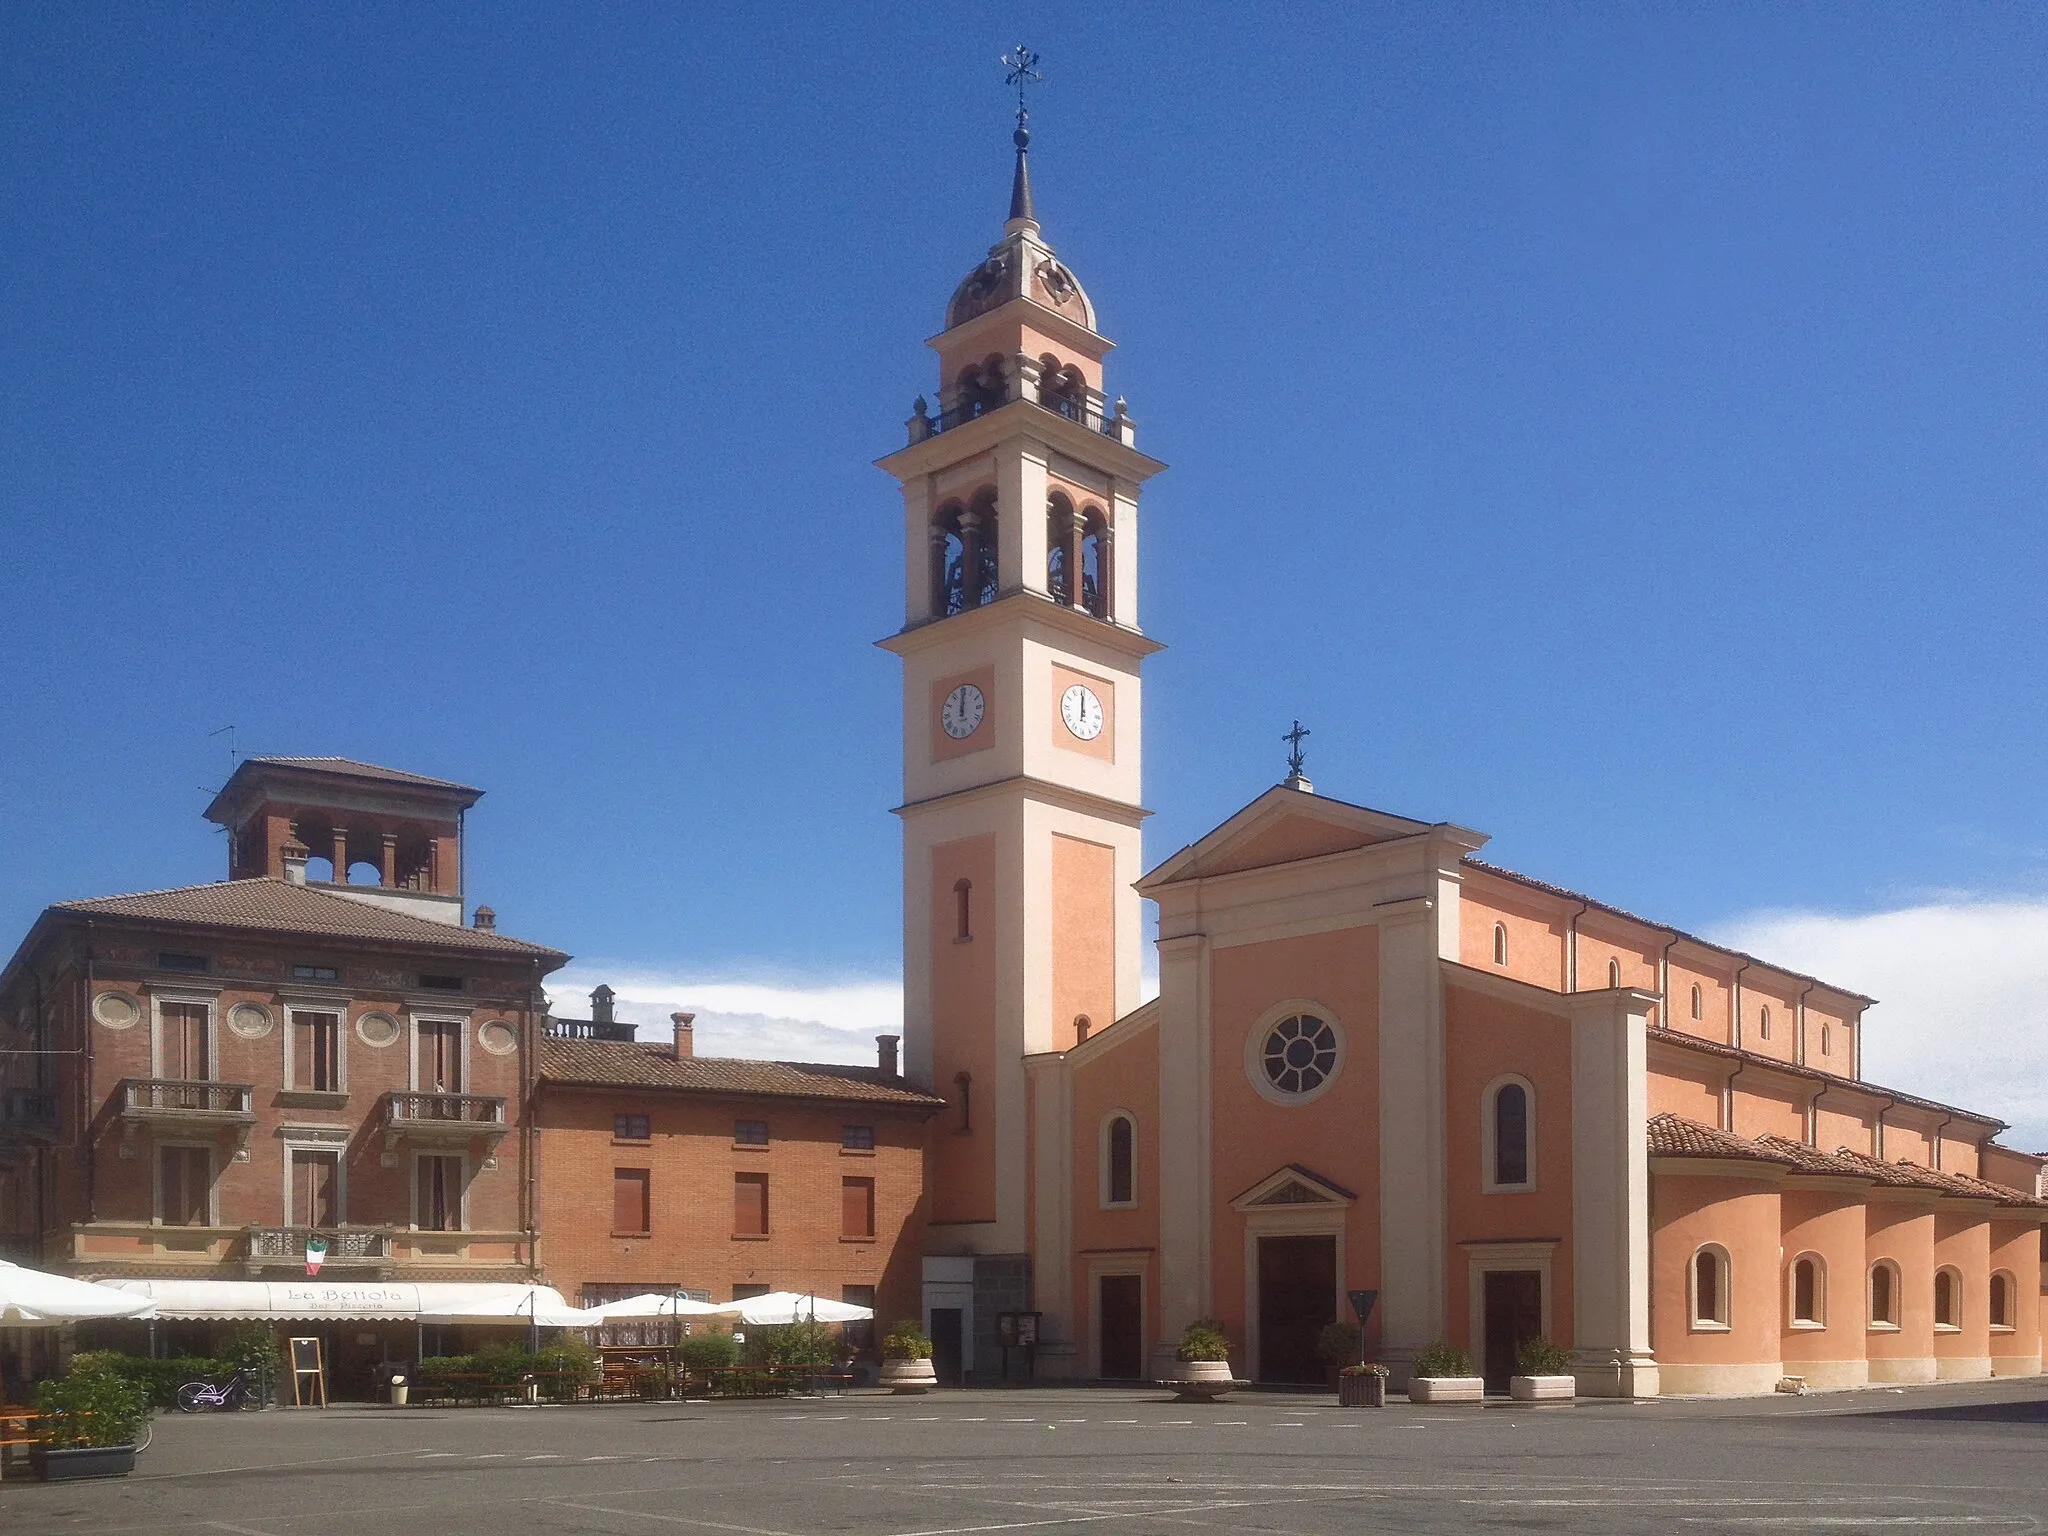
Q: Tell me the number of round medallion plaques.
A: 4